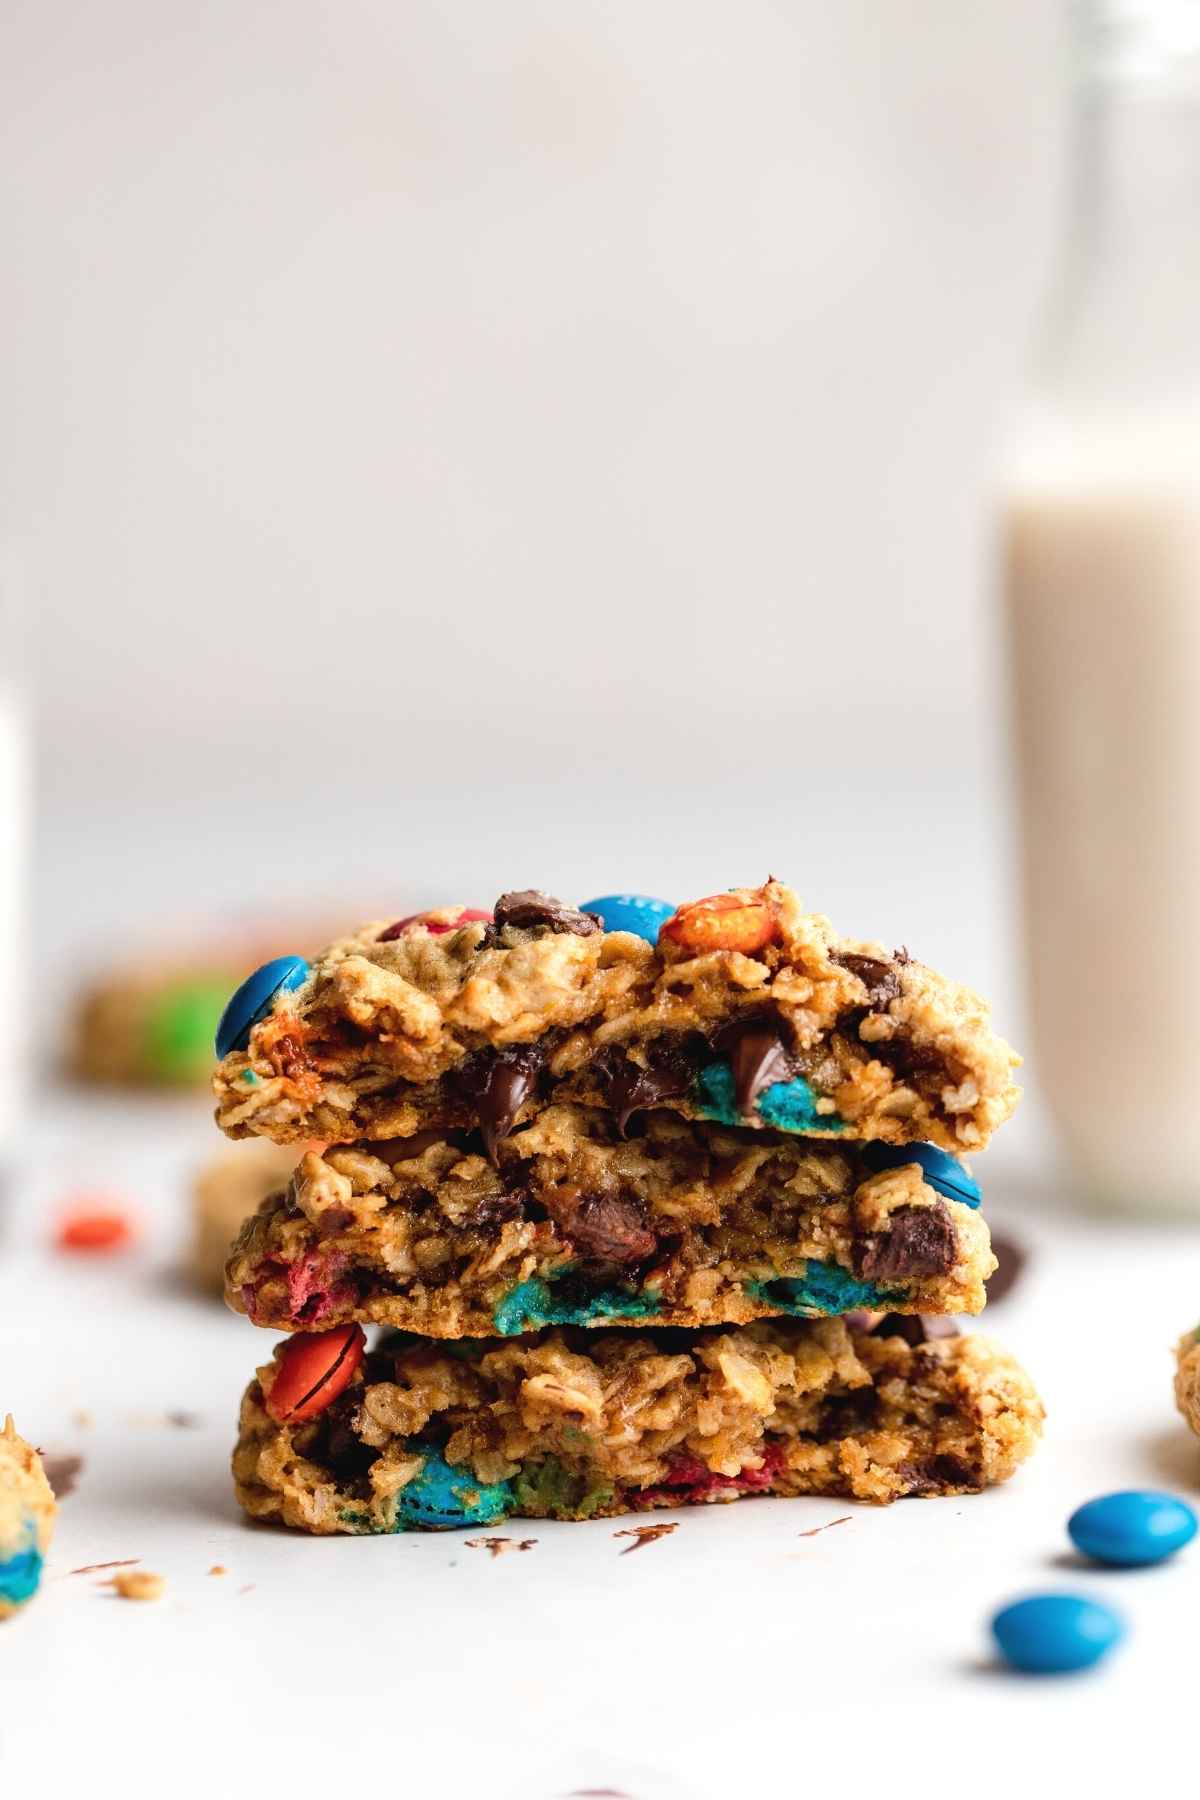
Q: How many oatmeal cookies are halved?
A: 3